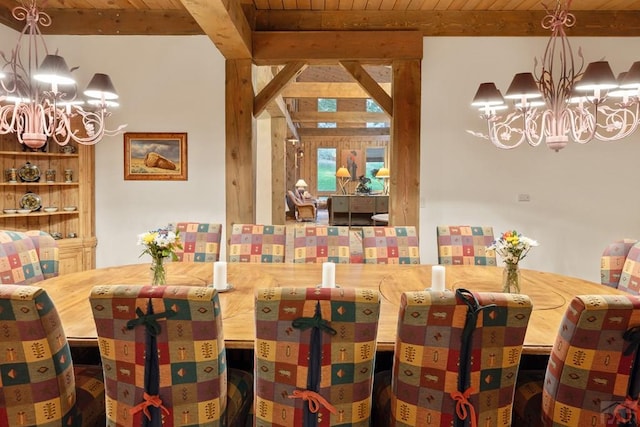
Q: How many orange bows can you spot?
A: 4